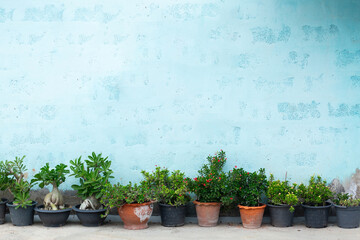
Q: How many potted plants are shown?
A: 11